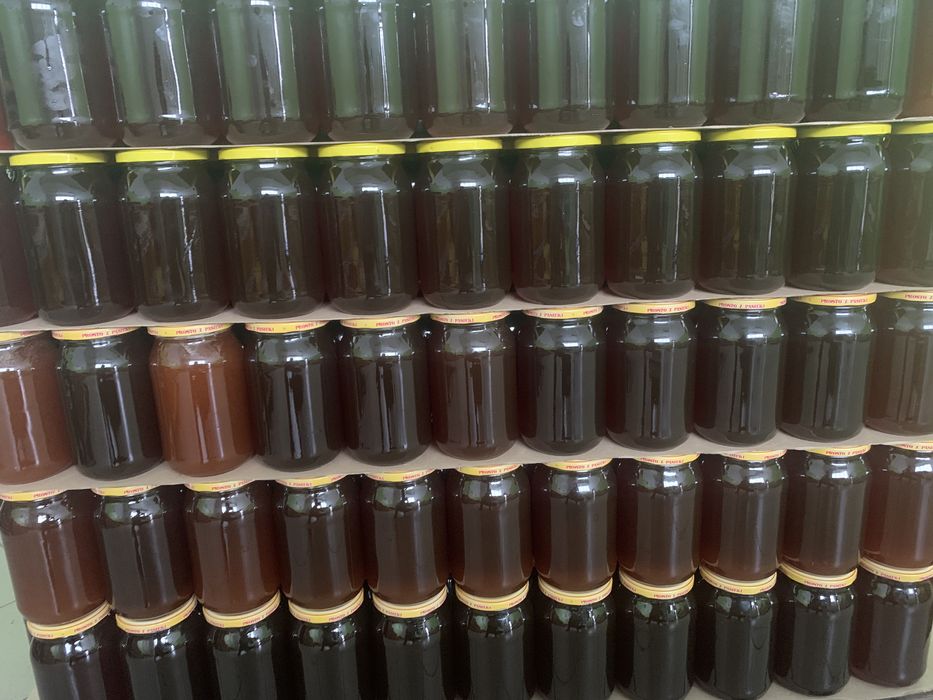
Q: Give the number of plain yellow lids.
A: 10